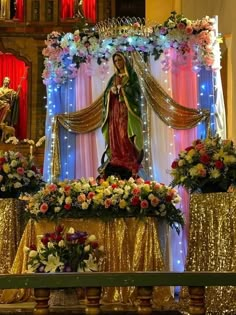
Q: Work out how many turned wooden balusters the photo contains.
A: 4